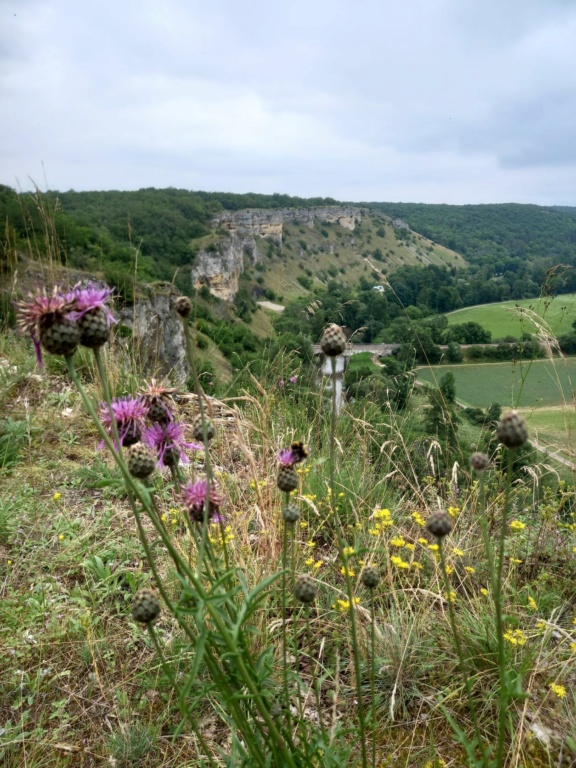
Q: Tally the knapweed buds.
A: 11